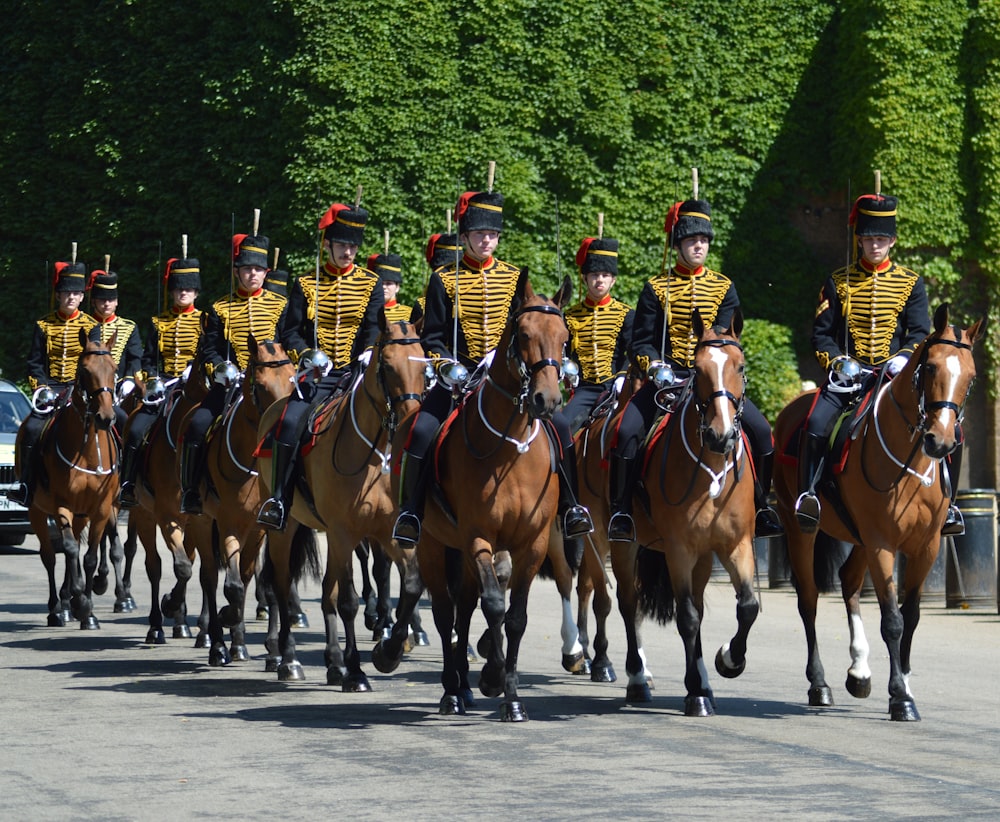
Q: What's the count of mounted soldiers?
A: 12